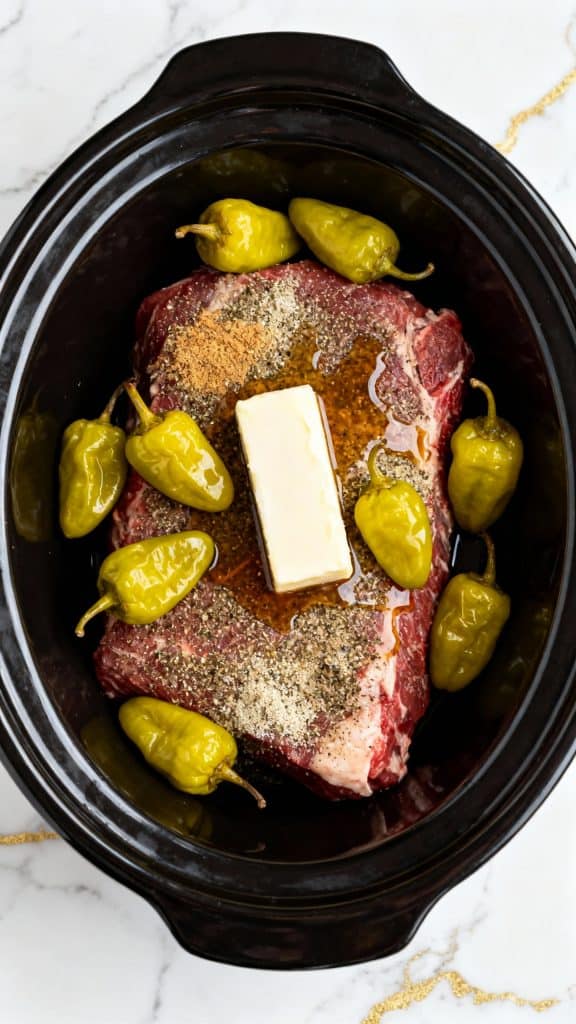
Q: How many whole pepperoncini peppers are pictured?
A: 9